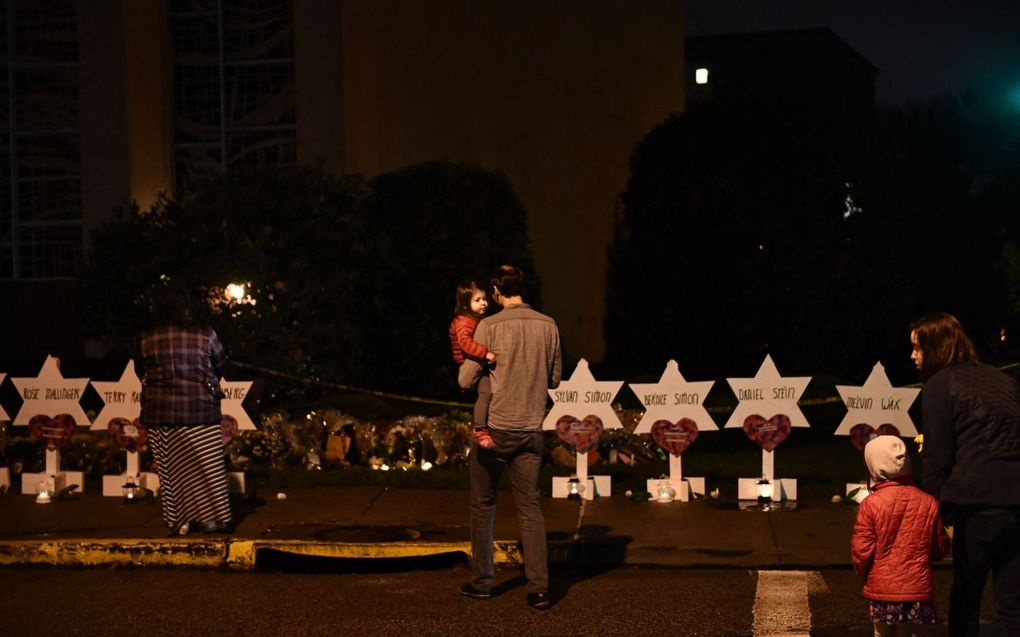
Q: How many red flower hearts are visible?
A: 7